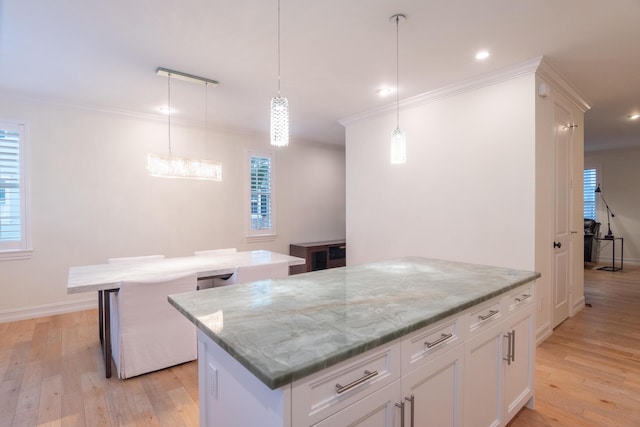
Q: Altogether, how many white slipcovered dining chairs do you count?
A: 4